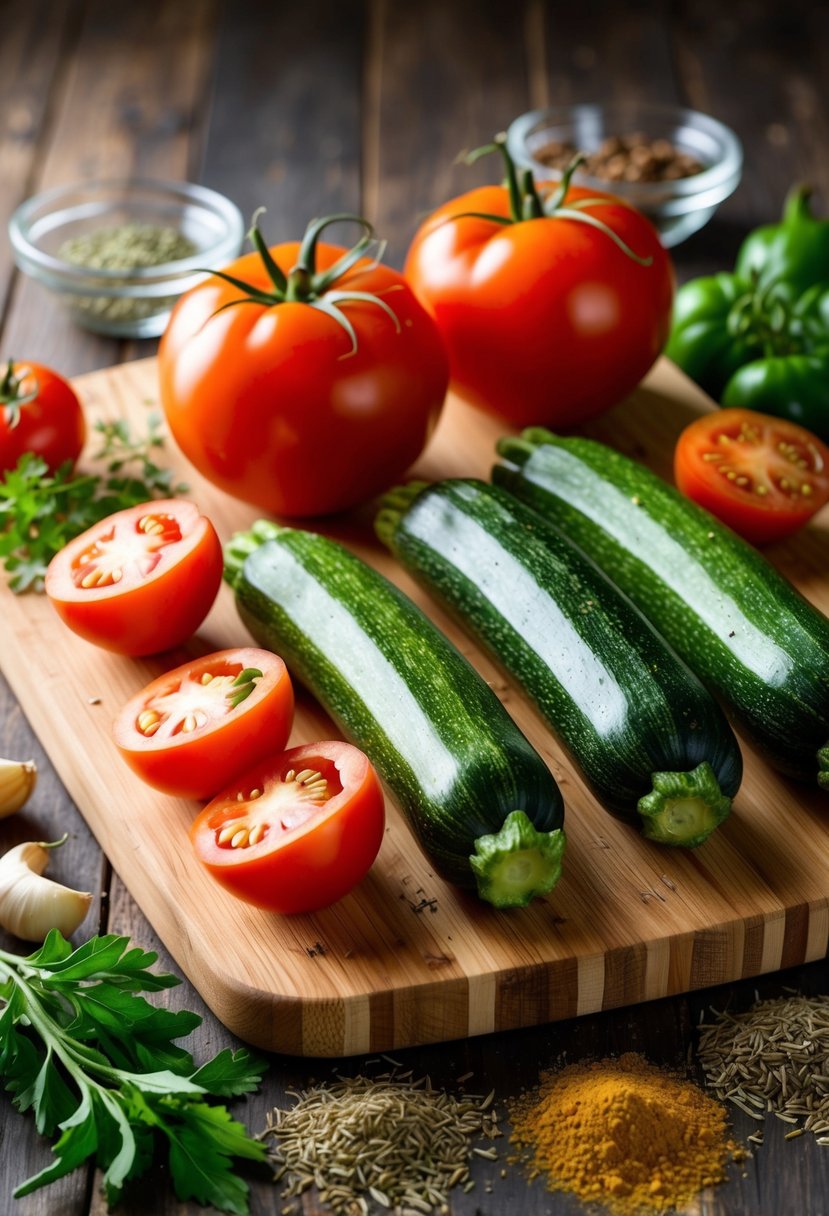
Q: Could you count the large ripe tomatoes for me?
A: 2